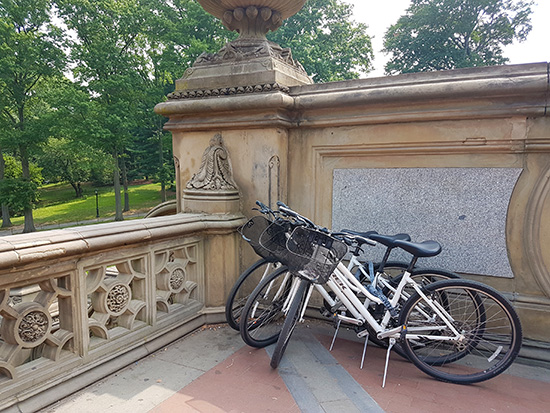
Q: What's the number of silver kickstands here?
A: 3